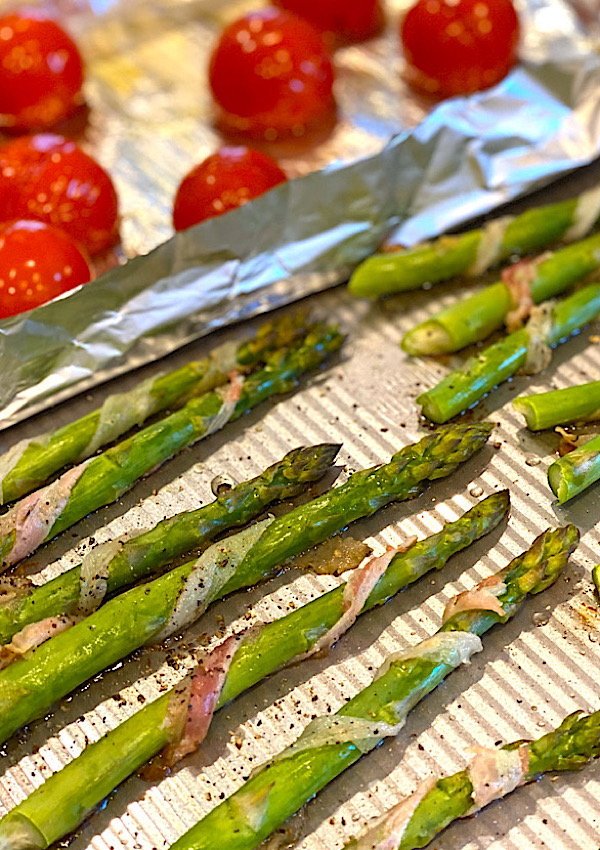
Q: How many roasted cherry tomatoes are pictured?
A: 7